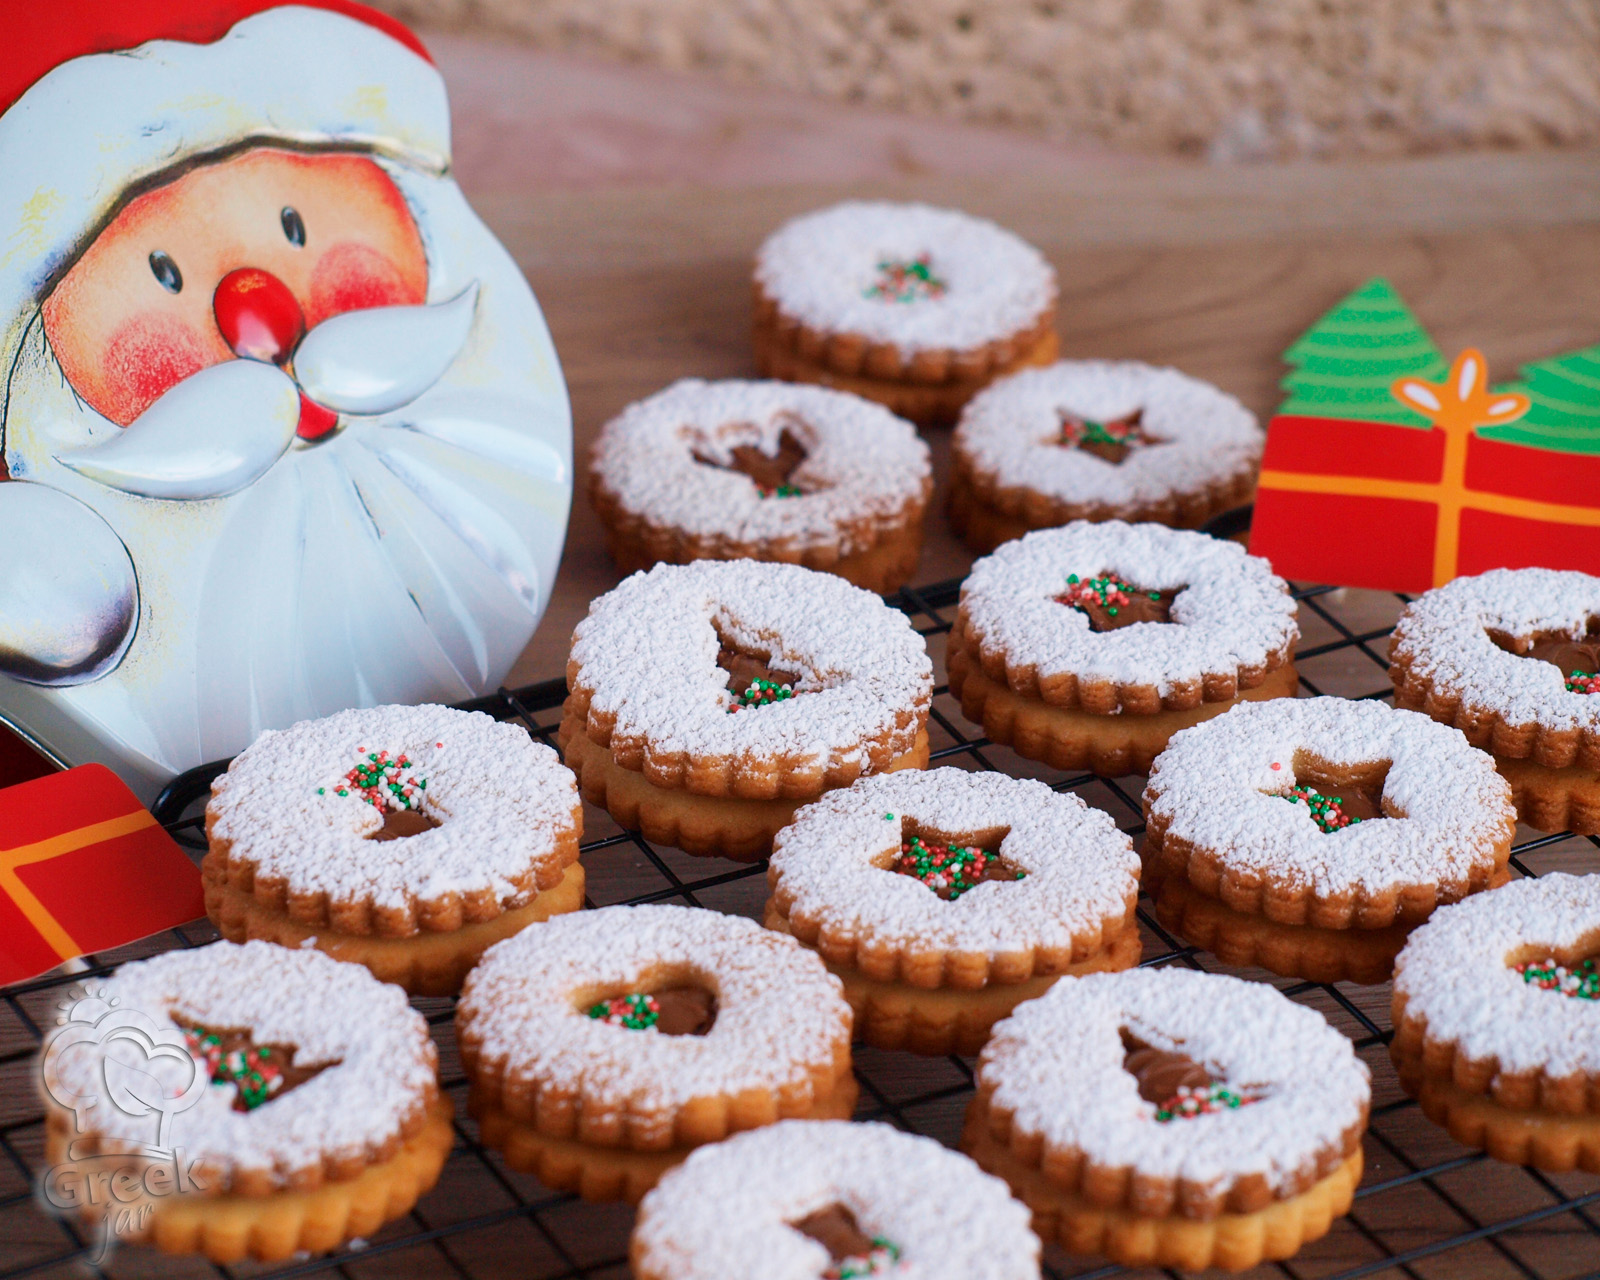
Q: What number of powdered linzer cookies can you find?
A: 14